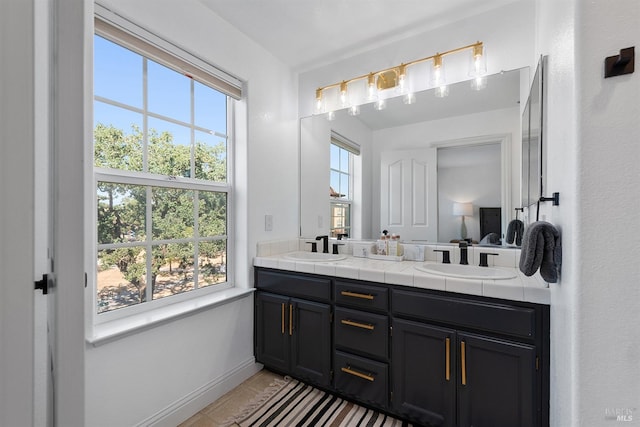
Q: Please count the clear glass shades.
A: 6